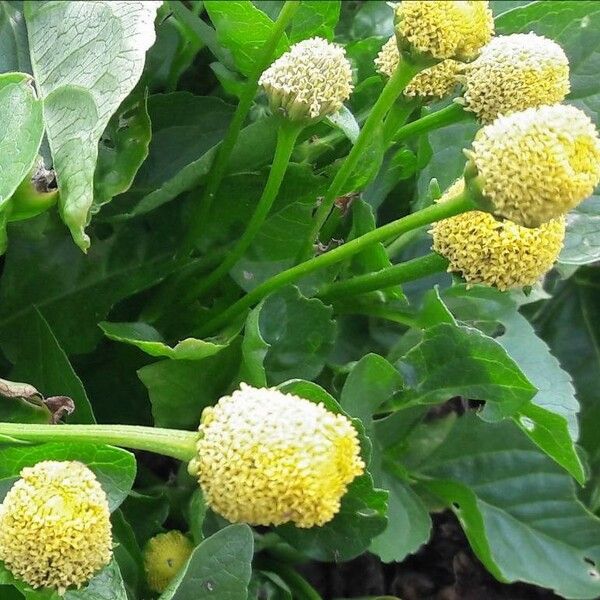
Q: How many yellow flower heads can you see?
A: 9